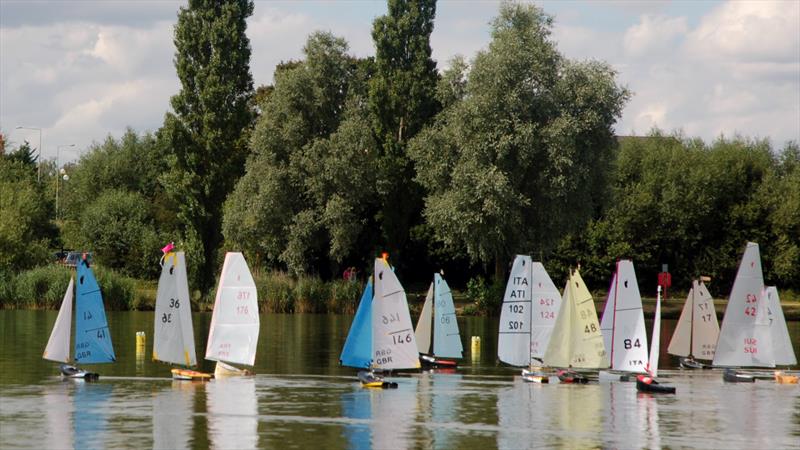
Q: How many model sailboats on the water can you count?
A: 13